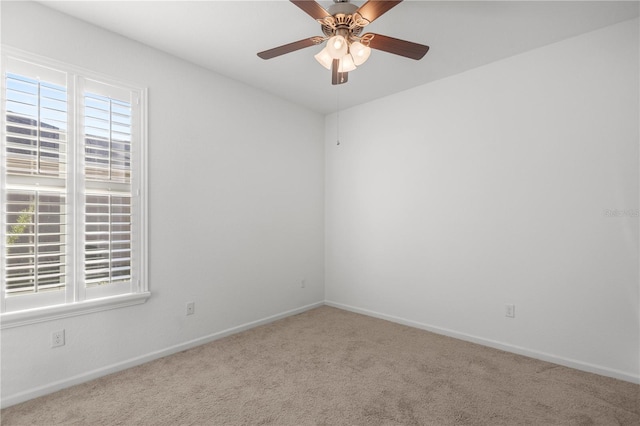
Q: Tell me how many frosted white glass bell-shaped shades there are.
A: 4